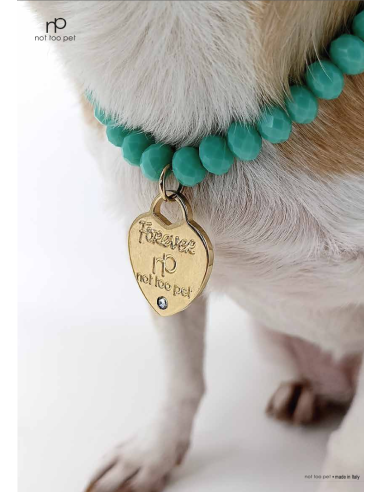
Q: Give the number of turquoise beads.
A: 13